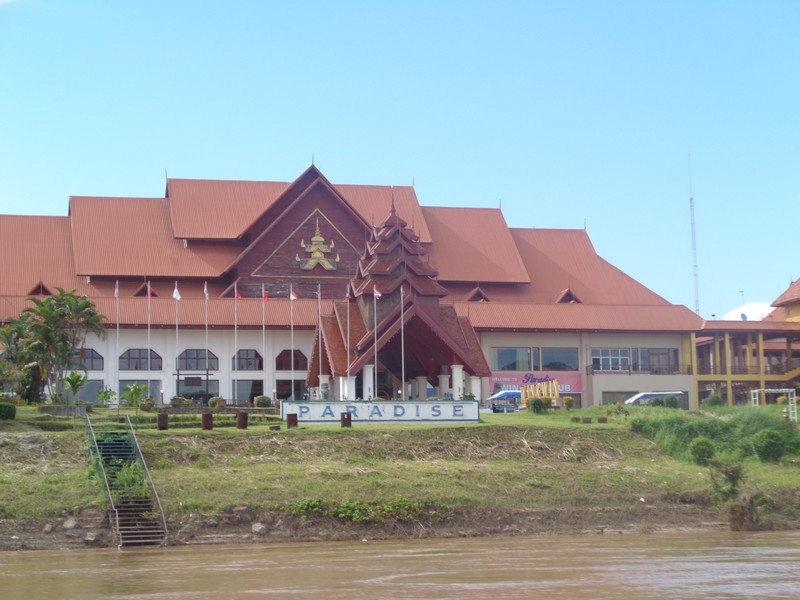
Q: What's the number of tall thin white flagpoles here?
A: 11